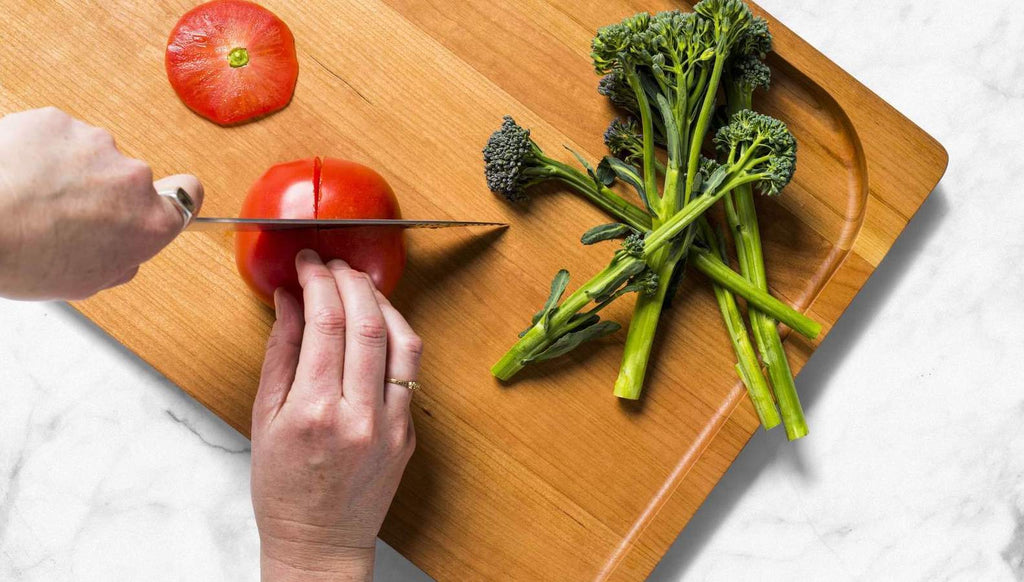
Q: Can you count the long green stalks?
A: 5